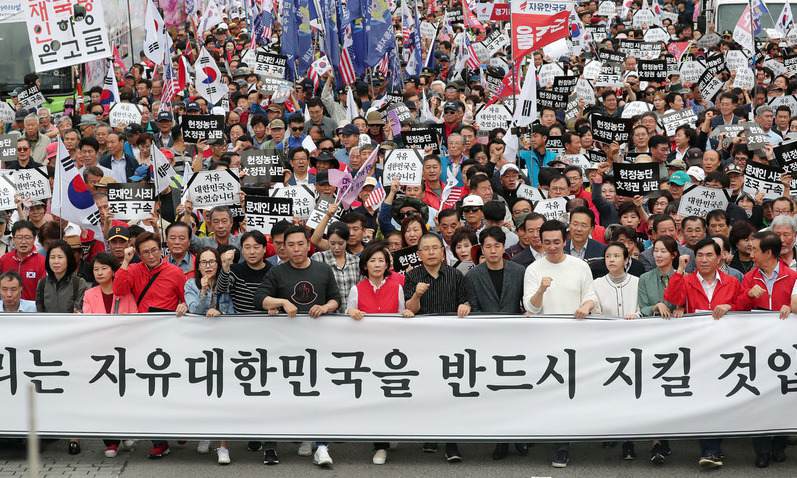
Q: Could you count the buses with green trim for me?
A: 1